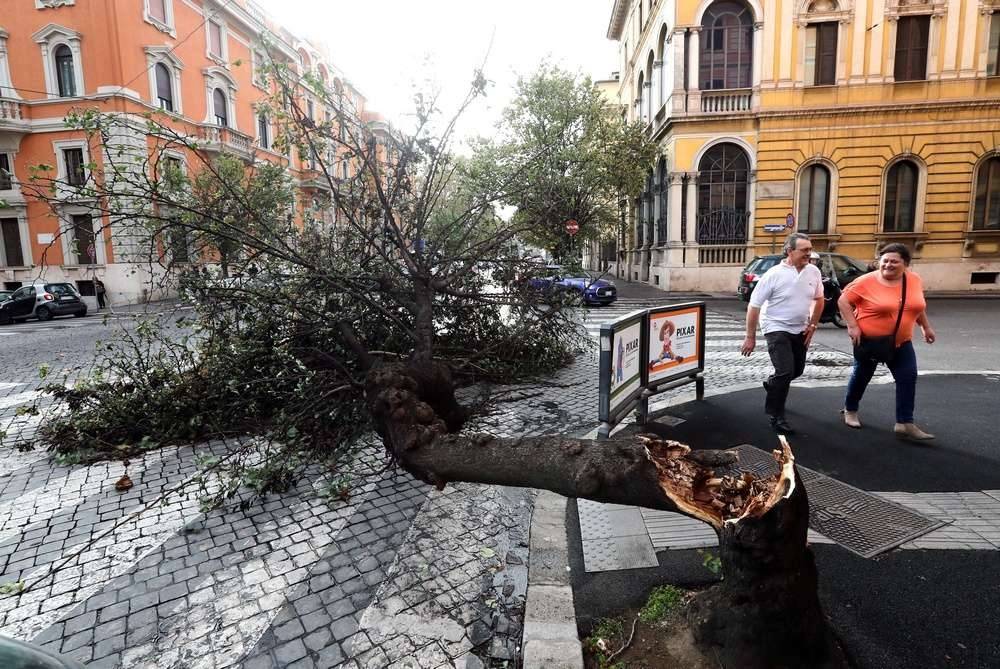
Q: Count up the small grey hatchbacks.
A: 1